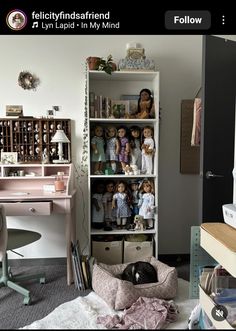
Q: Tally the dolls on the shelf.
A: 11